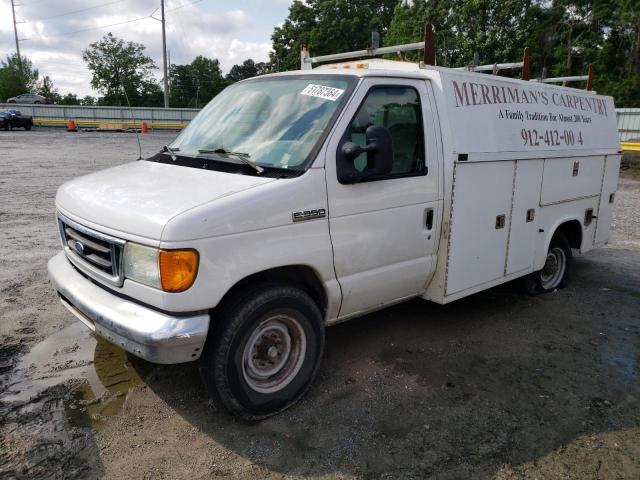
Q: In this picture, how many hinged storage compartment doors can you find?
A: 4